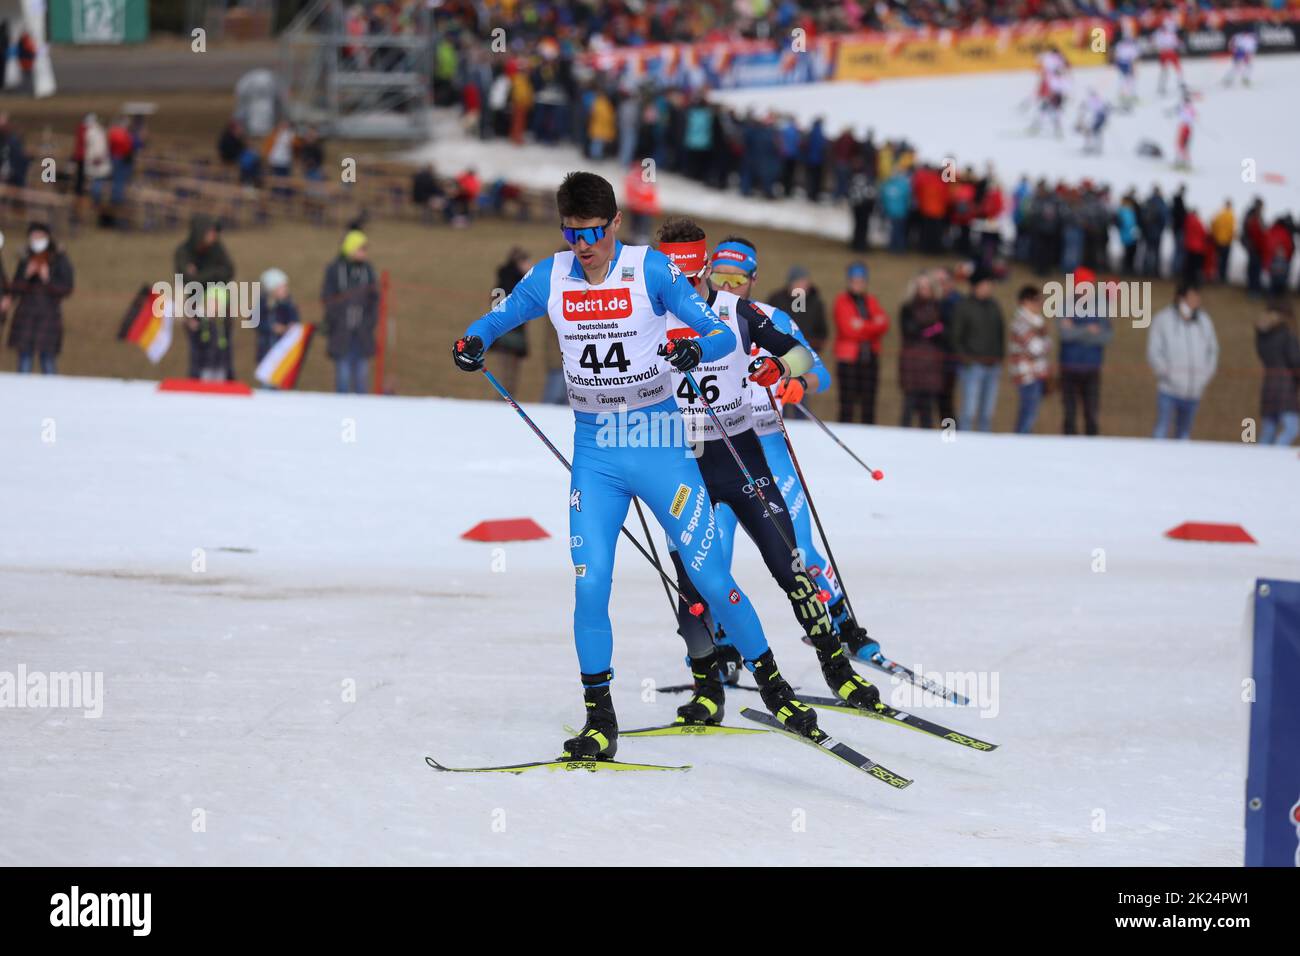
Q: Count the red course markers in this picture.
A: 3